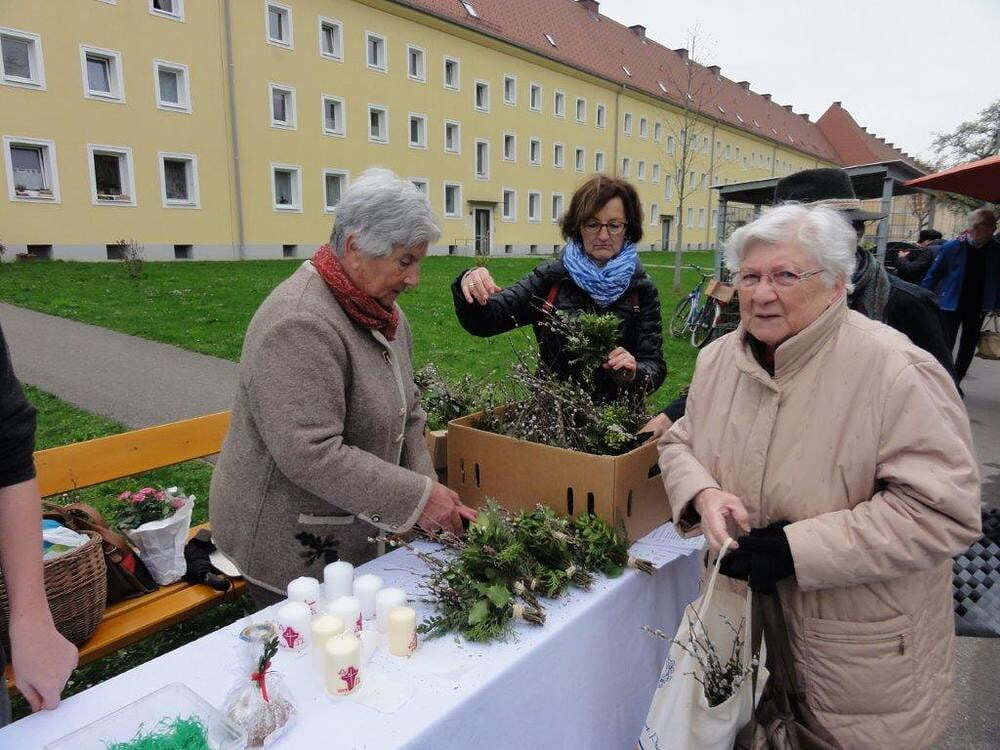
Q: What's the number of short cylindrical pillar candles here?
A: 9